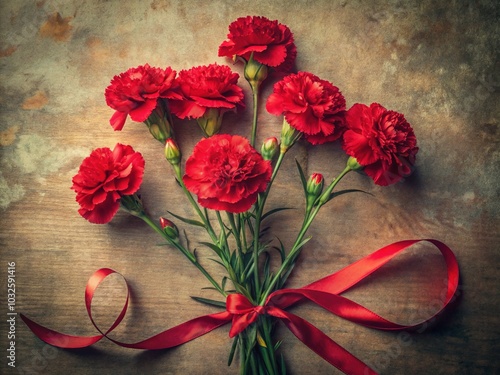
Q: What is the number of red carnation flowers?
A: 7